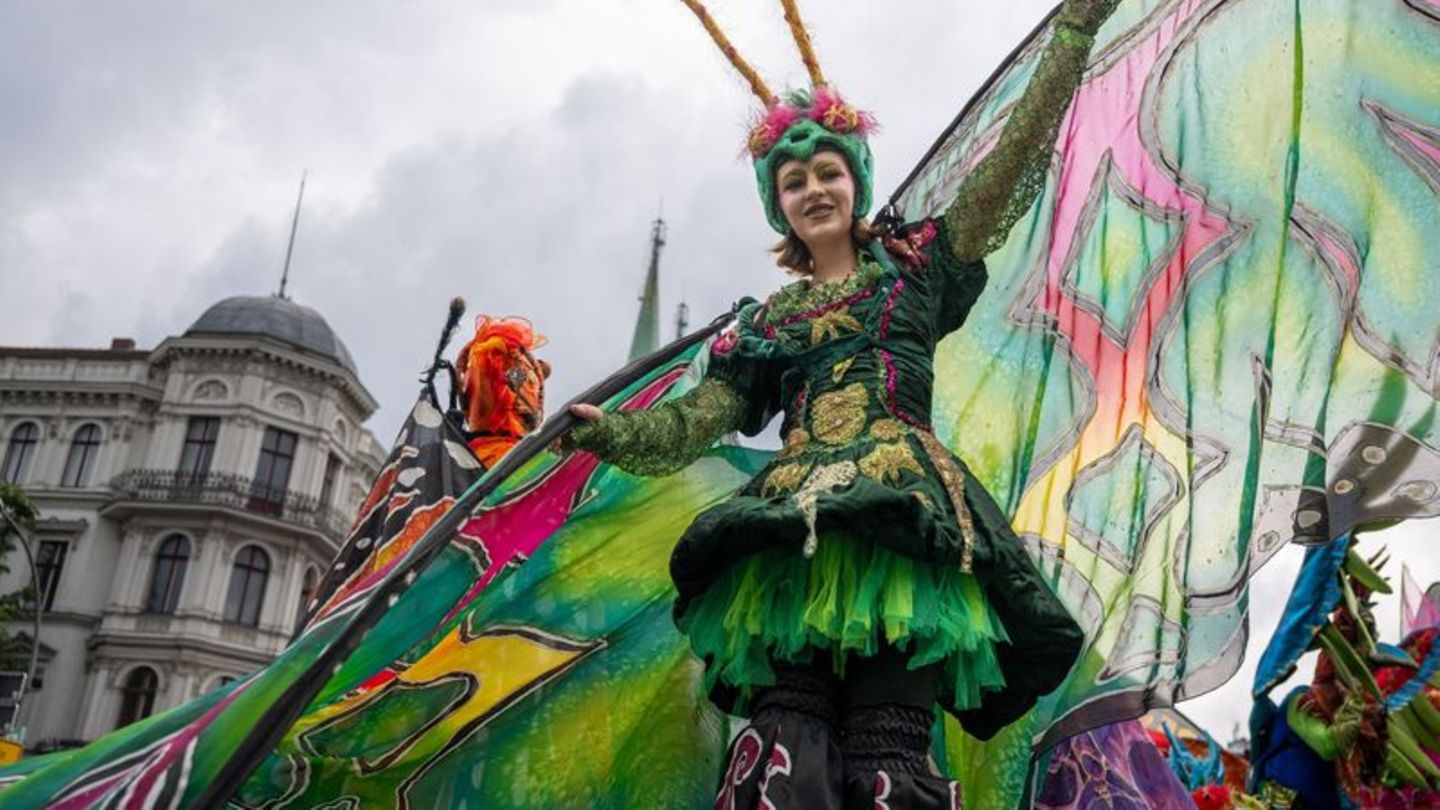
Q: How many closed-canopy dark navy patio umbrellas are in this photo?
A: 0